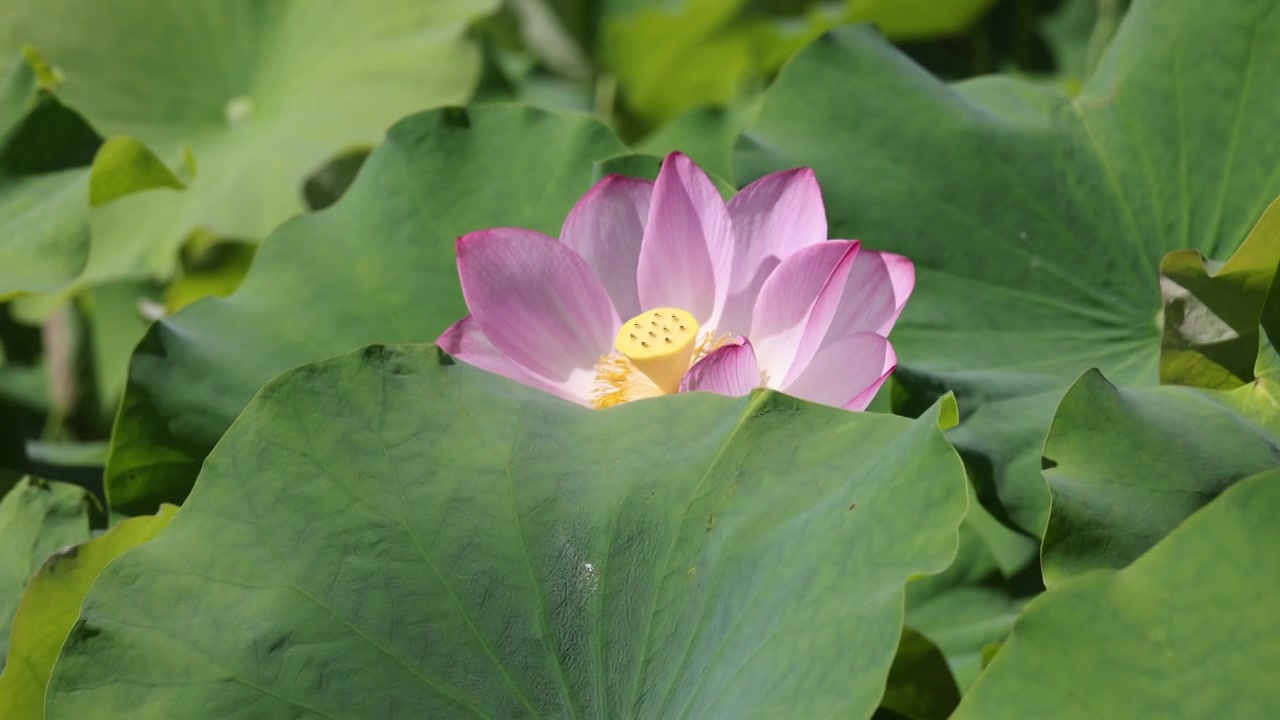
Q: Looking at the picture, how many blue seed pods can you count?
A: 0